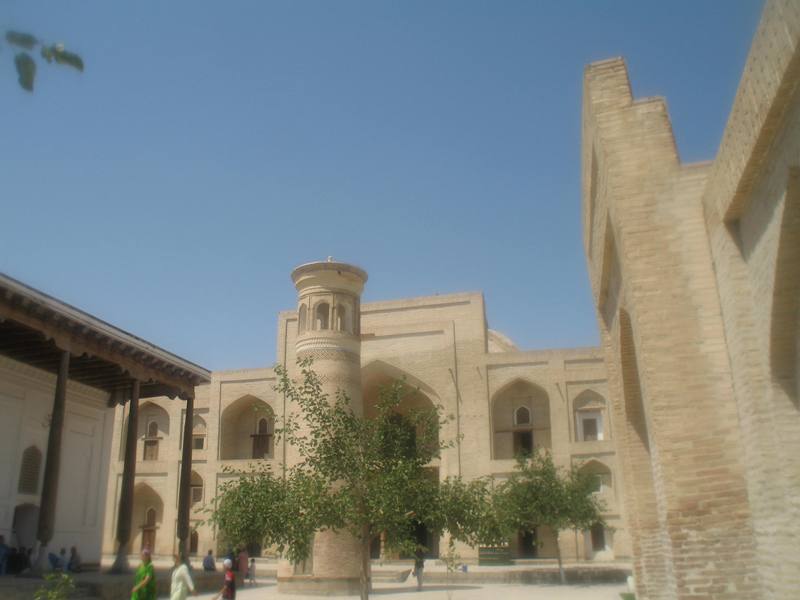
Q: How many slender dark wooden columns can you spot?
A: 3